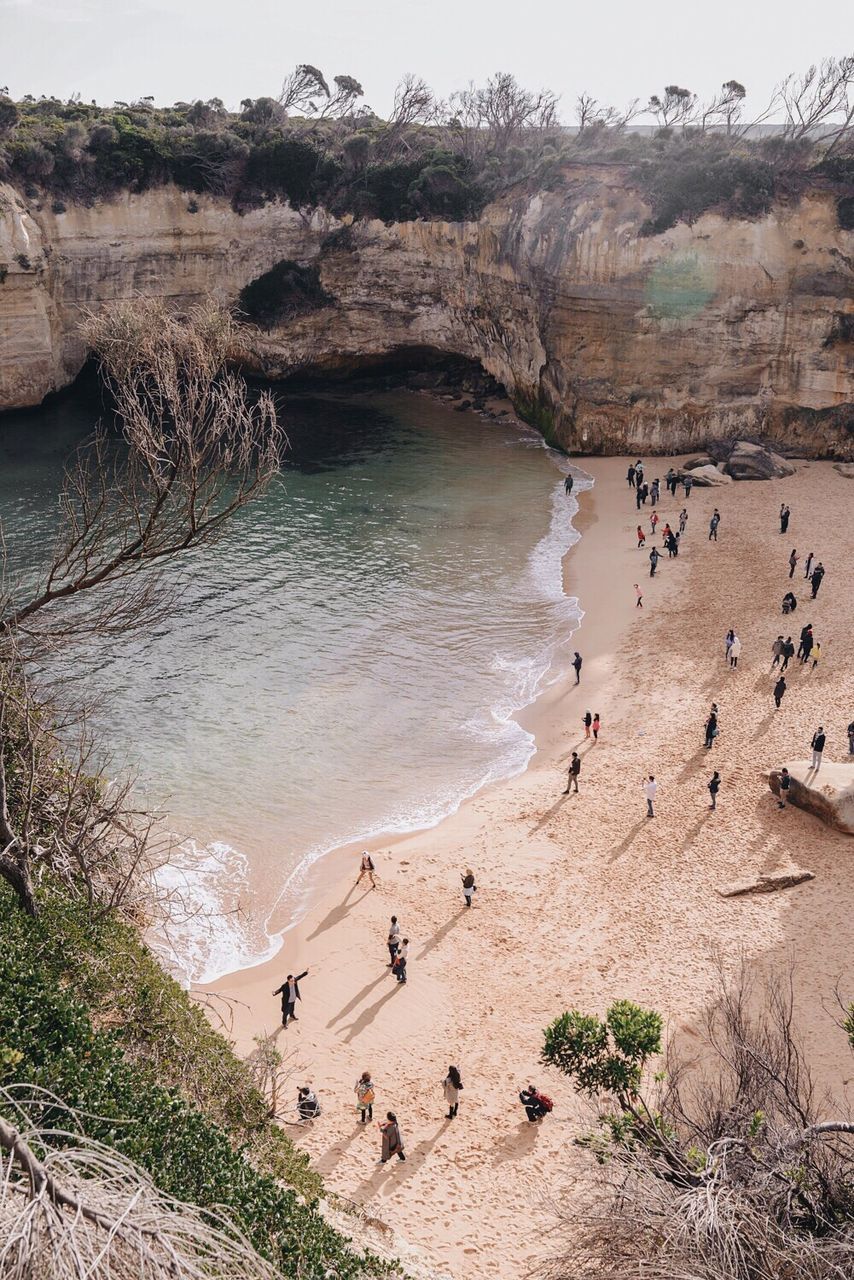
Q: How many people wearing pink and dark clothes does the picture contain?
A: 2